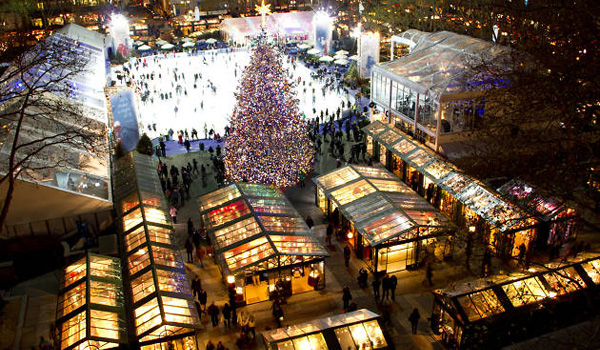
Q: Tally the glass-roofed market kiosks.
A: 8